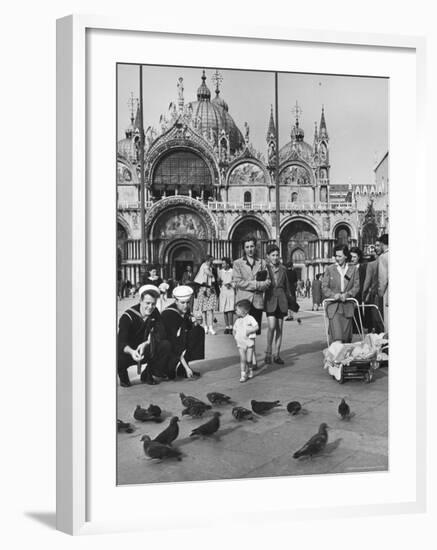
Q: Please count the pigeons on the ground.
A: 14